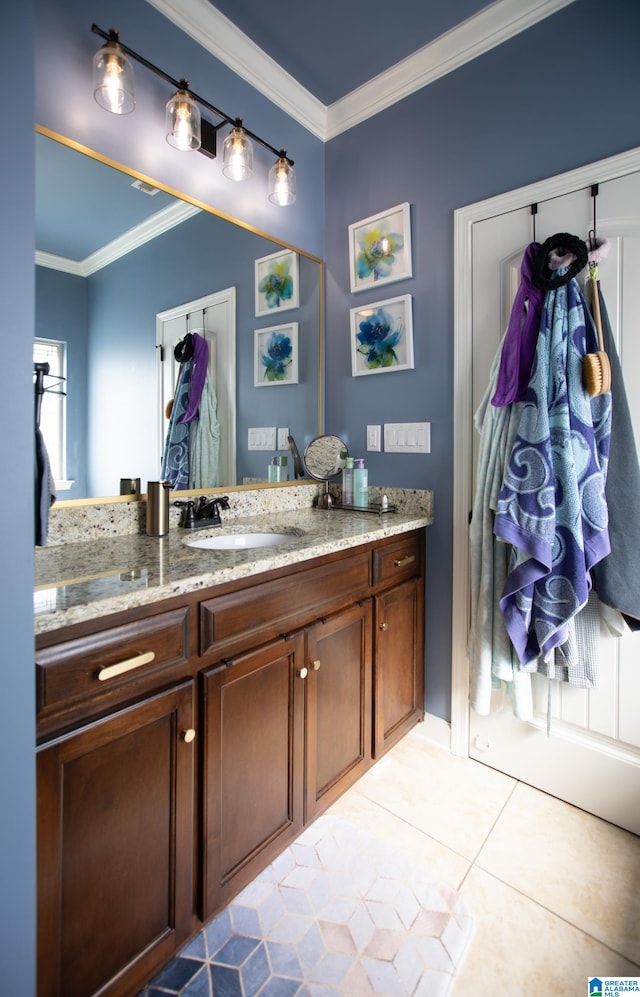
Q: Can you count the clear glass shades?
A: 4